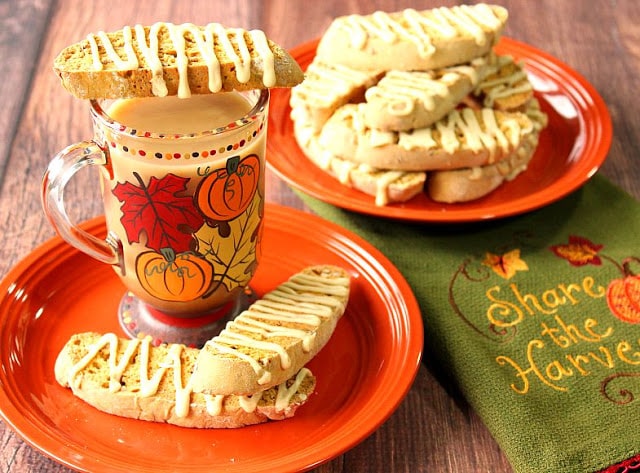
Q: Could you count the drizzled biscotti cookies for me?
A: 10